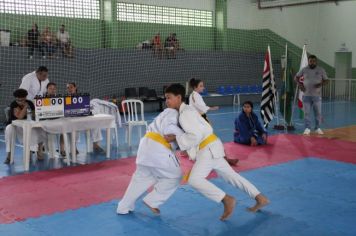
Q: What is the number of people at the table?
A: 4